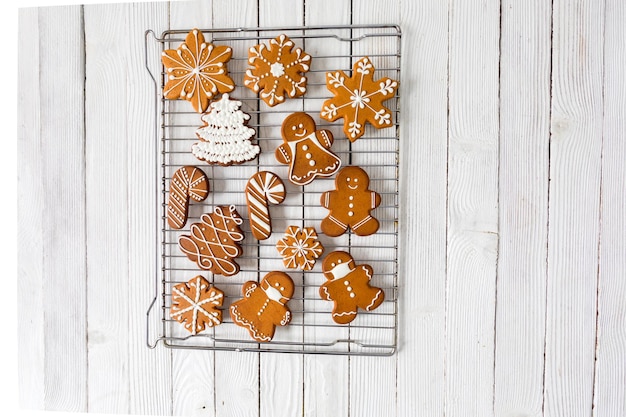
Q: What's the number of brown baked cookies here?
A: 13